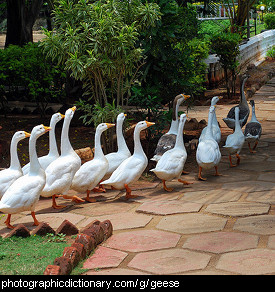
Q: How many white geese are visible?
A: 11